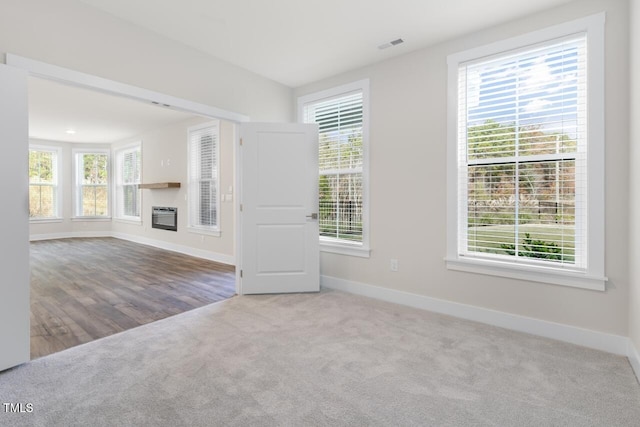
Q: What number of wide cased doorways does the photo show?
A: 1